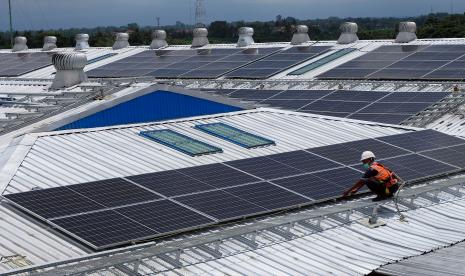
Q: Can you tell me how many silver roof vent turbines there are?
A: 11